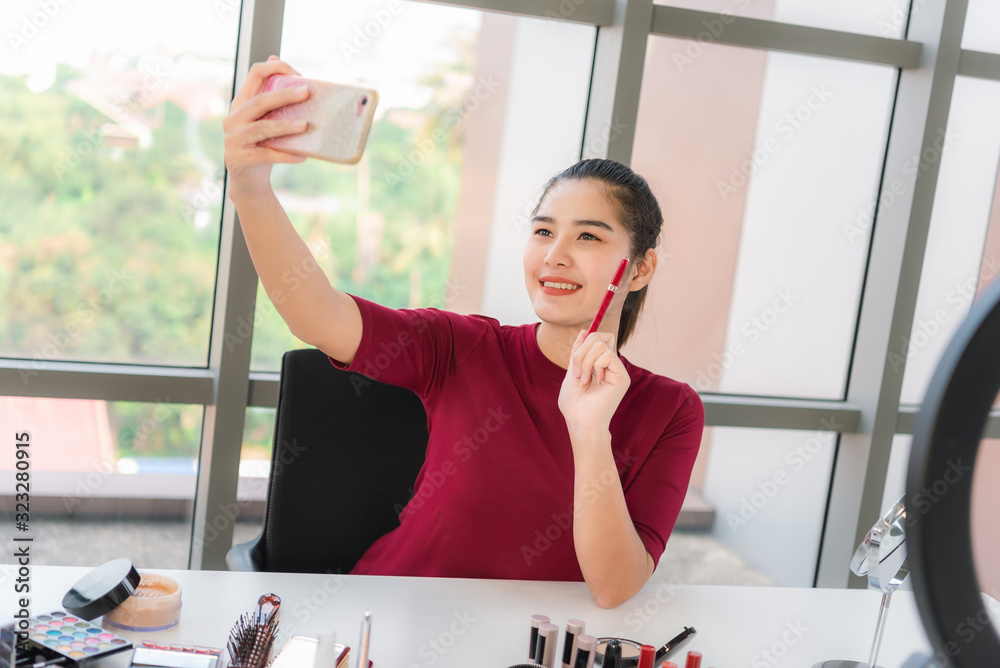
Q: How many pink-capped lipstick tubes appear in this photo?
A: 4